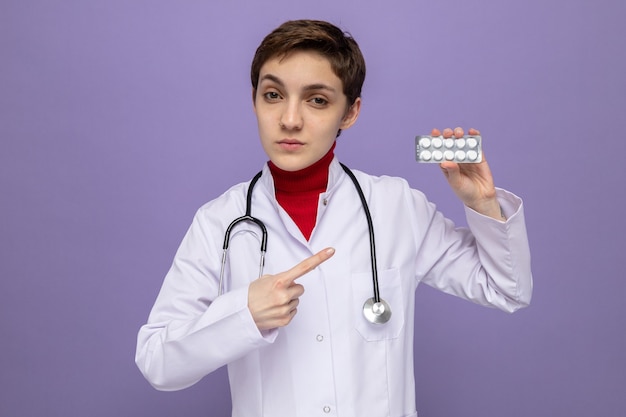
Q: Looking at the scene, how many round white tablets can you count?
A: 10